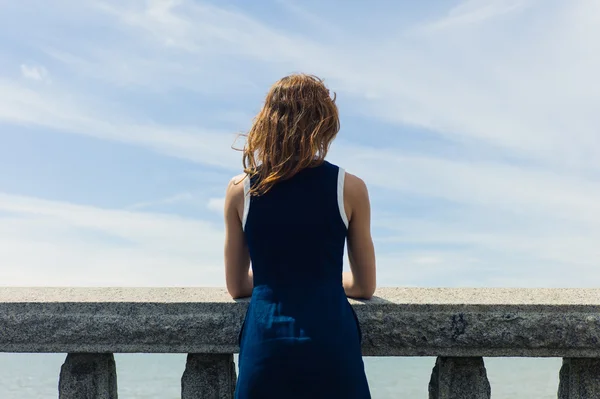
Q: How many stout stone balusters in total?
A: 4